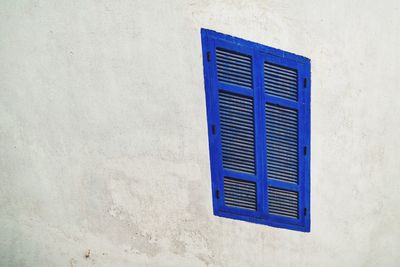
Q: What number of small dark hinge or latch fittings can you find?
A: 6